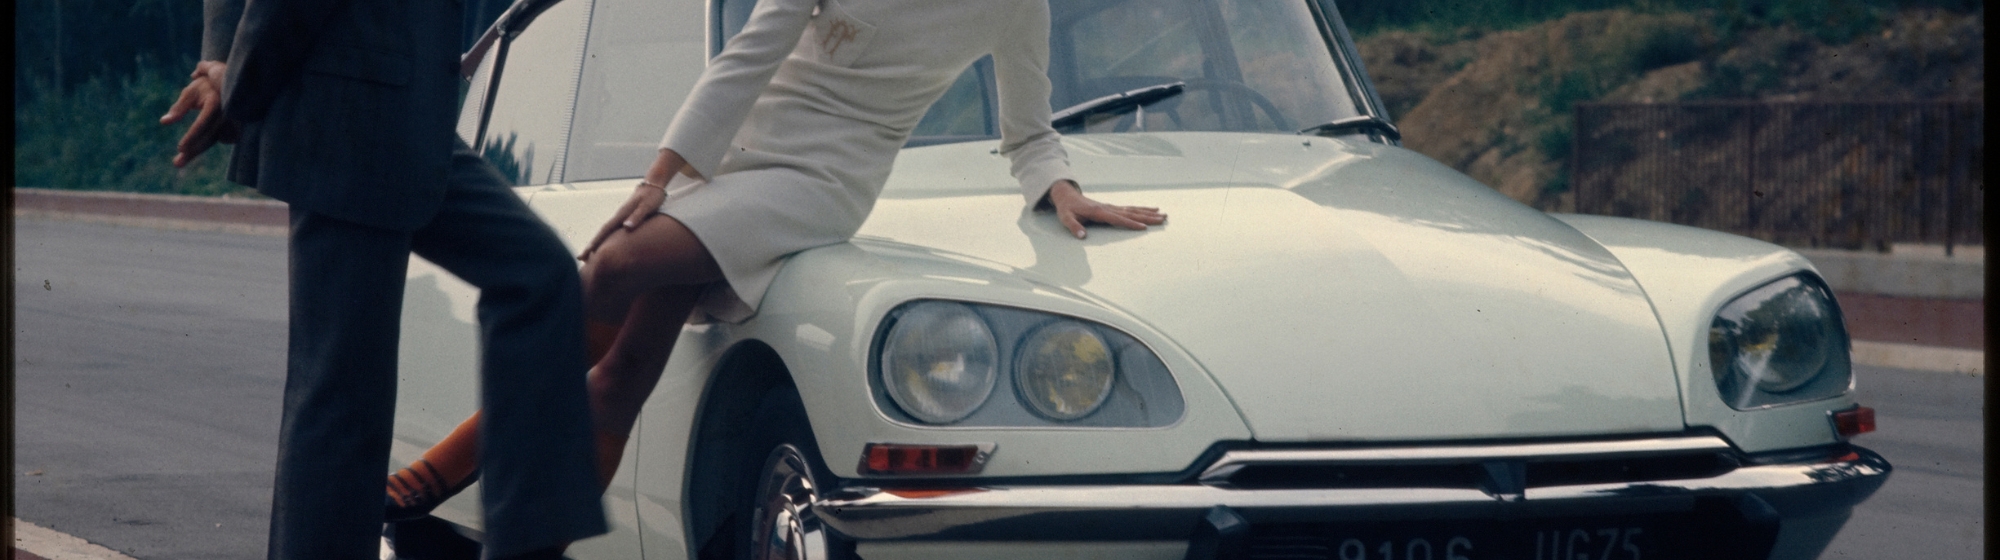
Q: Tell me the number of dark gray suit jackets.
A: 1